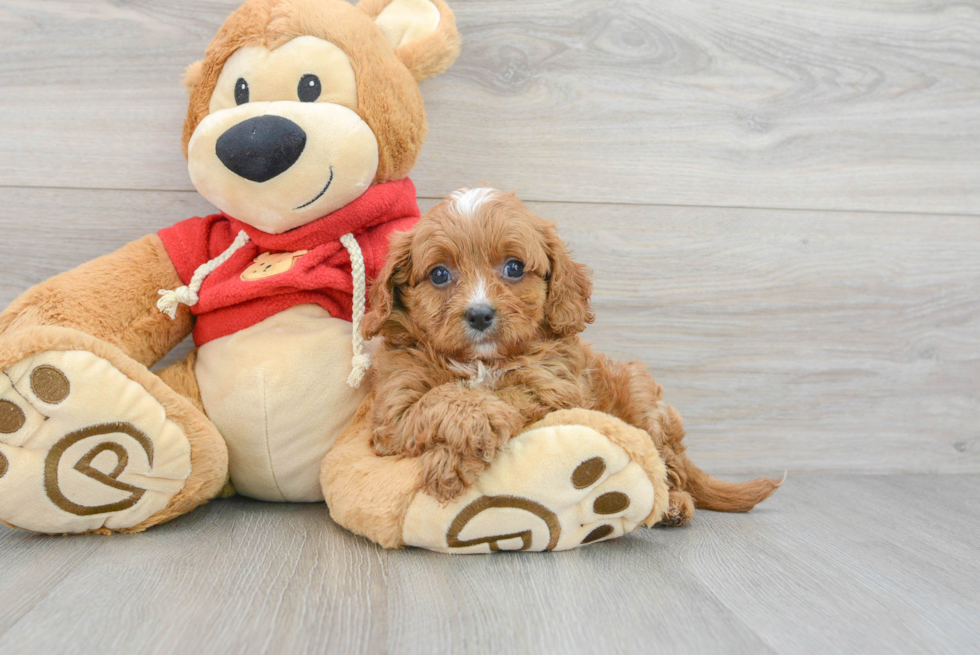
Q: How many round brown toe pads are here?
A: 6